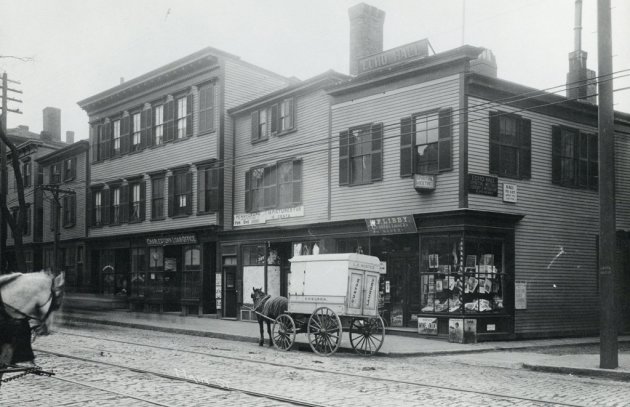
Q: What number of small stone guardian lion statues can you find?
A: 0